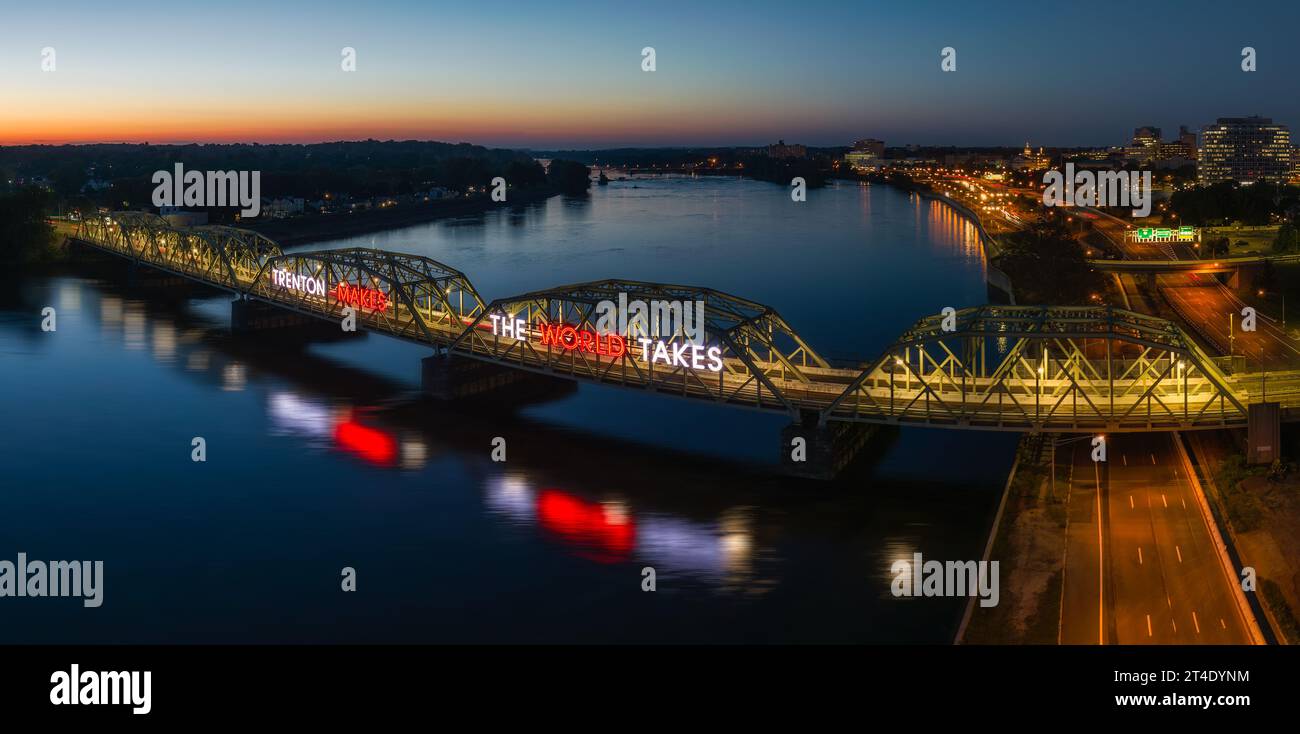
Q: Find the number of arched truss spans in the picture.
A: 5